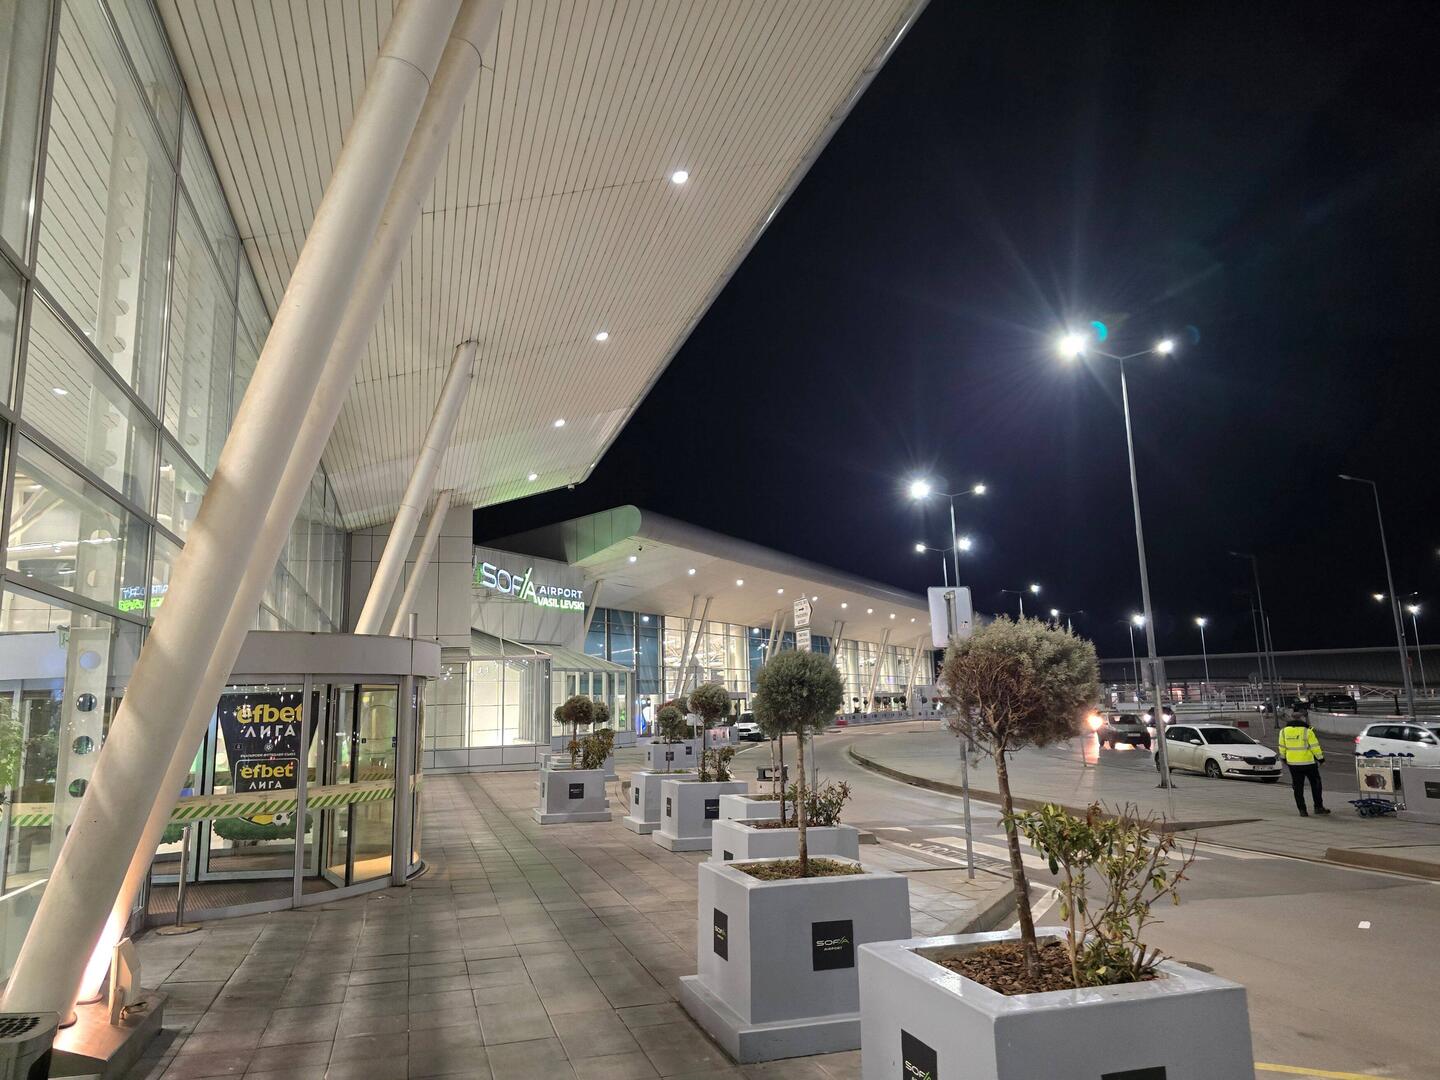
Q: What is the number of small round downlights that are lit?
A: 13